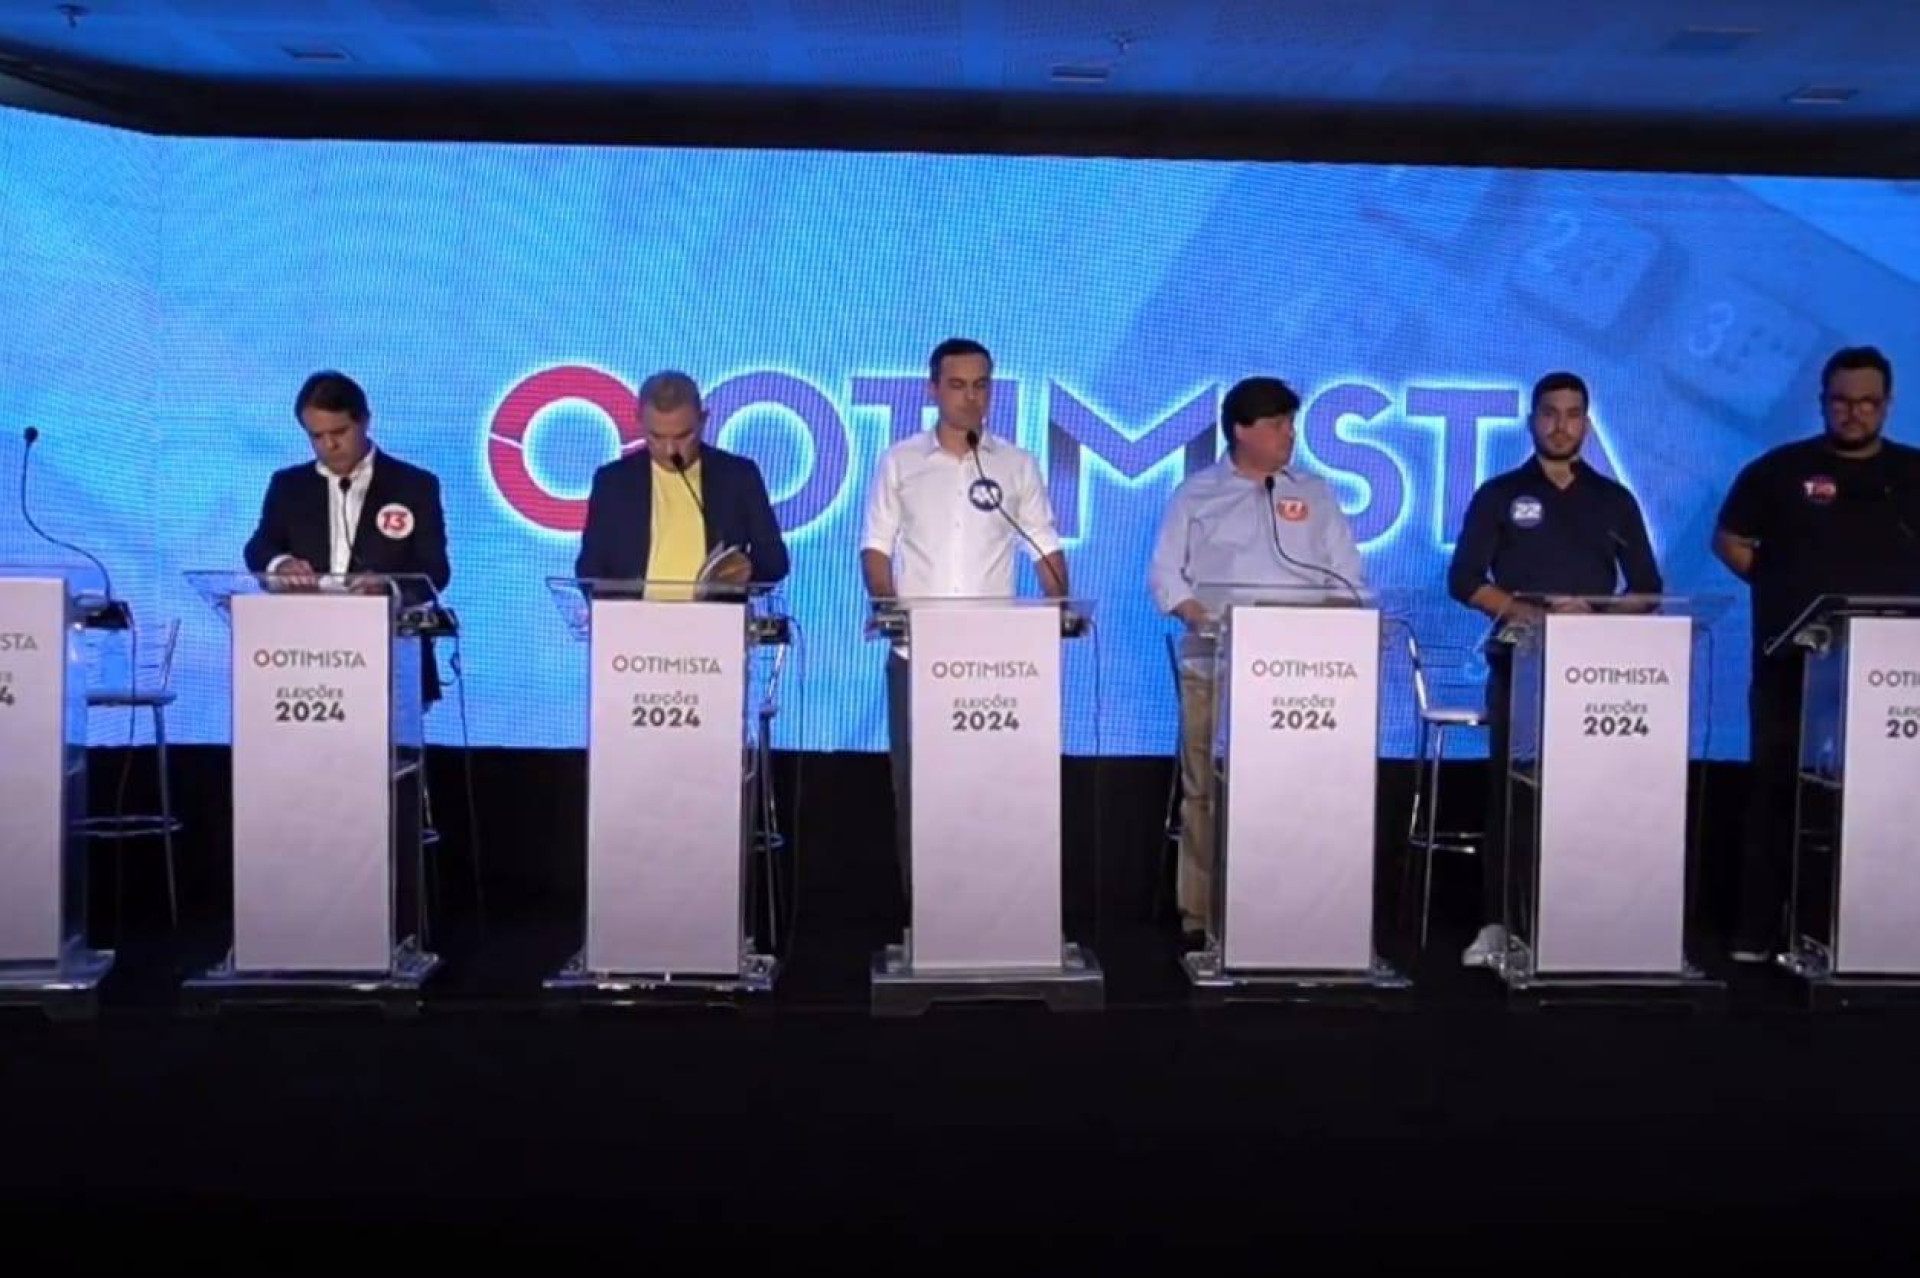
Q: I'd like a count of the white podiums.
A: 7